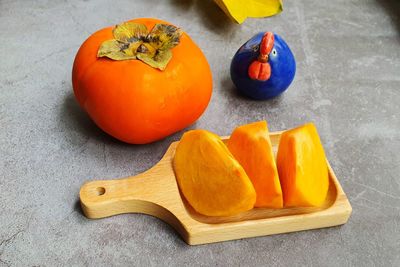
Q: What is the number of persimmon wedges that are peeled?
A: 3